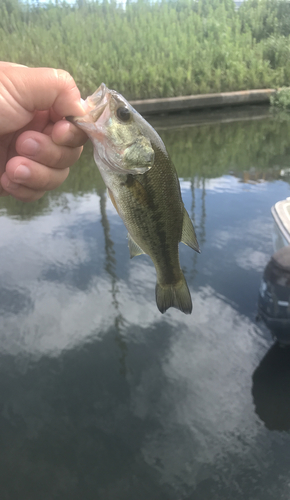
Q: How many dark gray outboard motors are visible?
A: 1